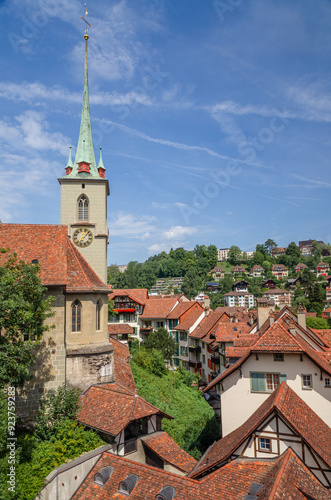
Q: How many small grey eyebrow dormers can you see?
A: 3